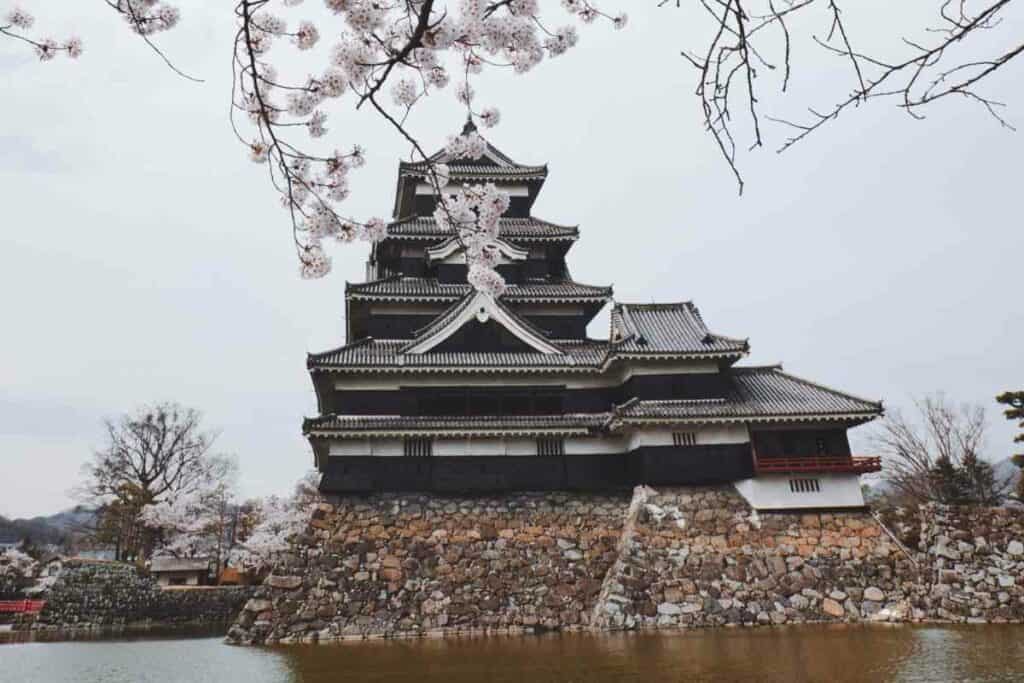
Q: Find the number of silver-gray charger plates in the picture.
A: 0